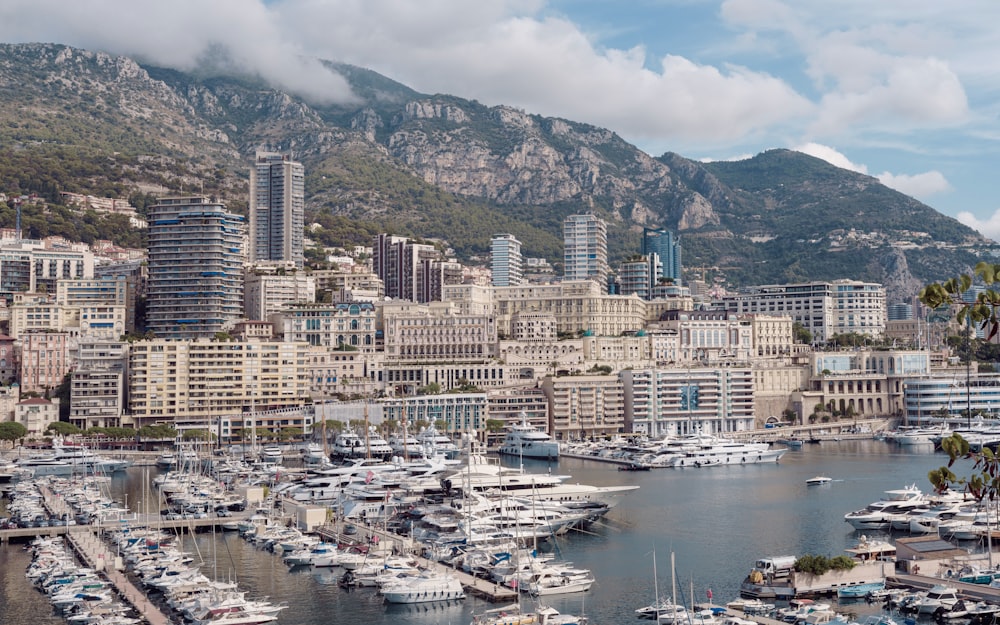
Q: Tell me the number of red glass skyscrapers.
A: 0